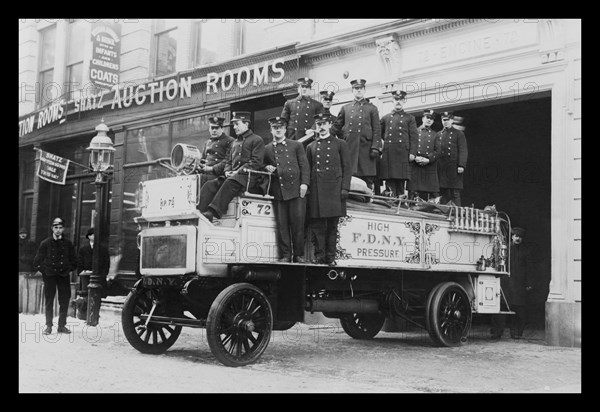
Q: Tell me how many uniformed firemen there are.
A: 10